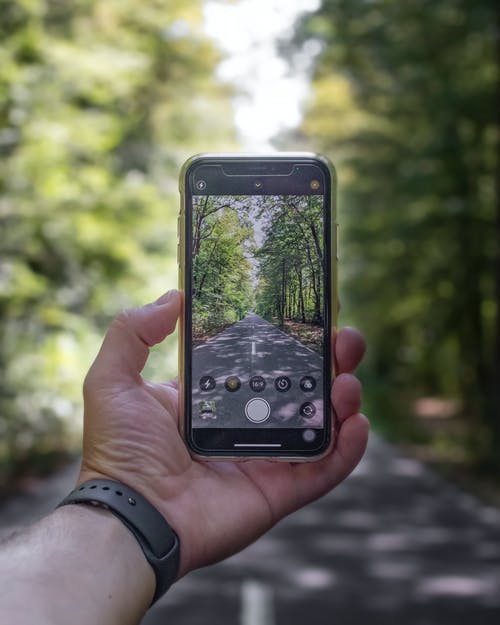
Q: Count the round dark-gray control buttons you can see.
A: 6